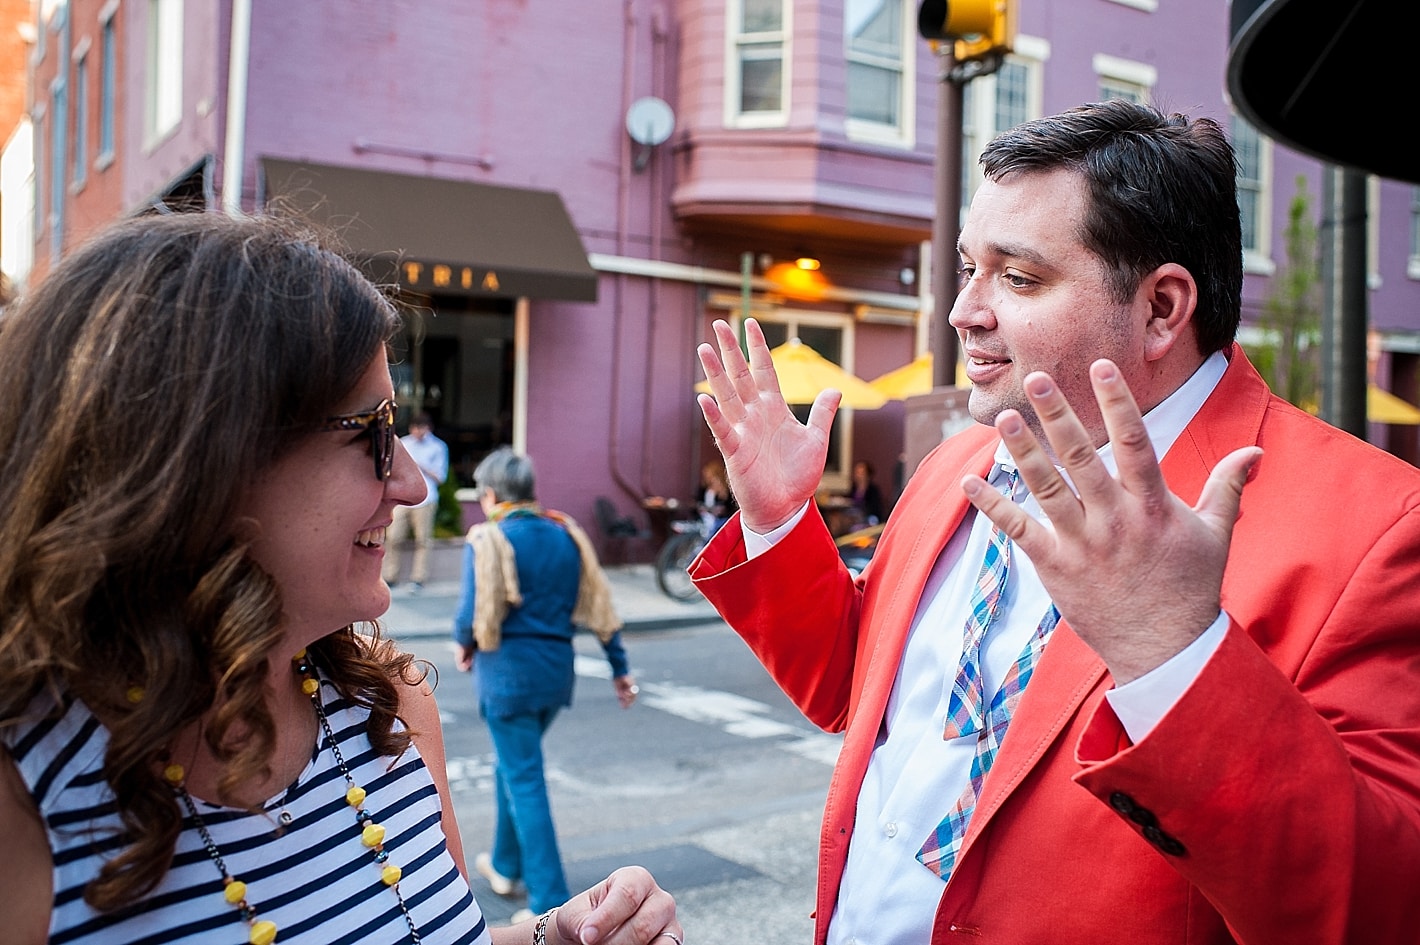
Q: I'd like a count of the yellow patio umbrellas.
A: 3